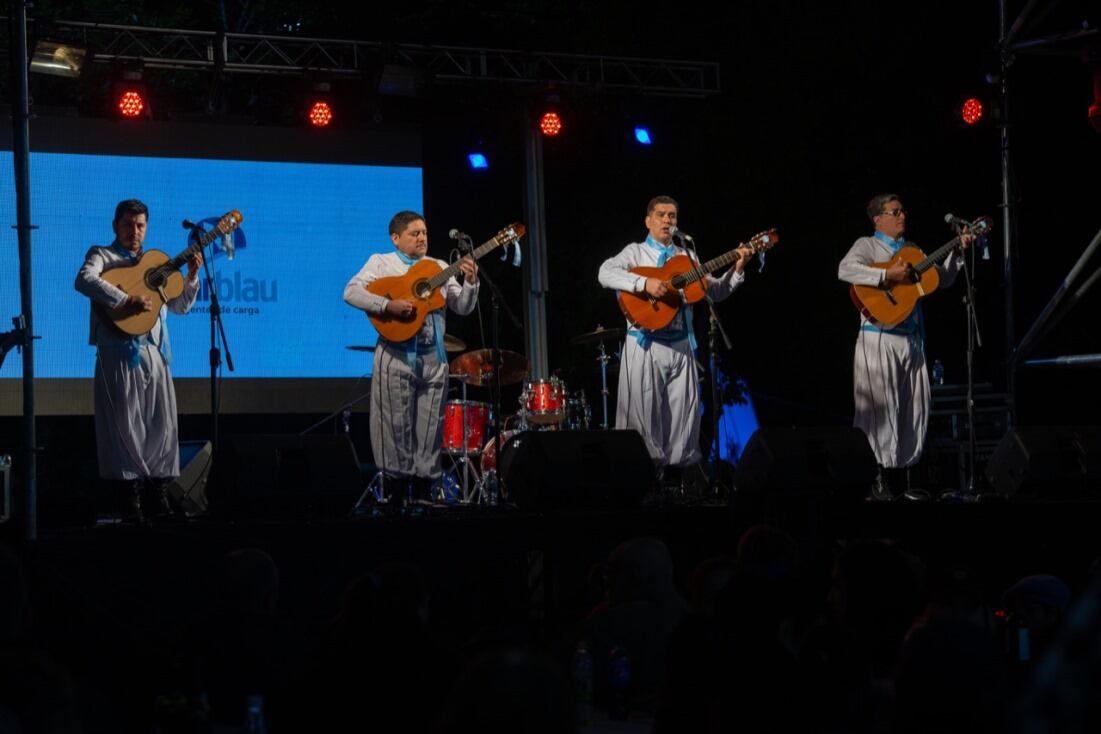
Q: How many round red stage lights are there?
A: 4